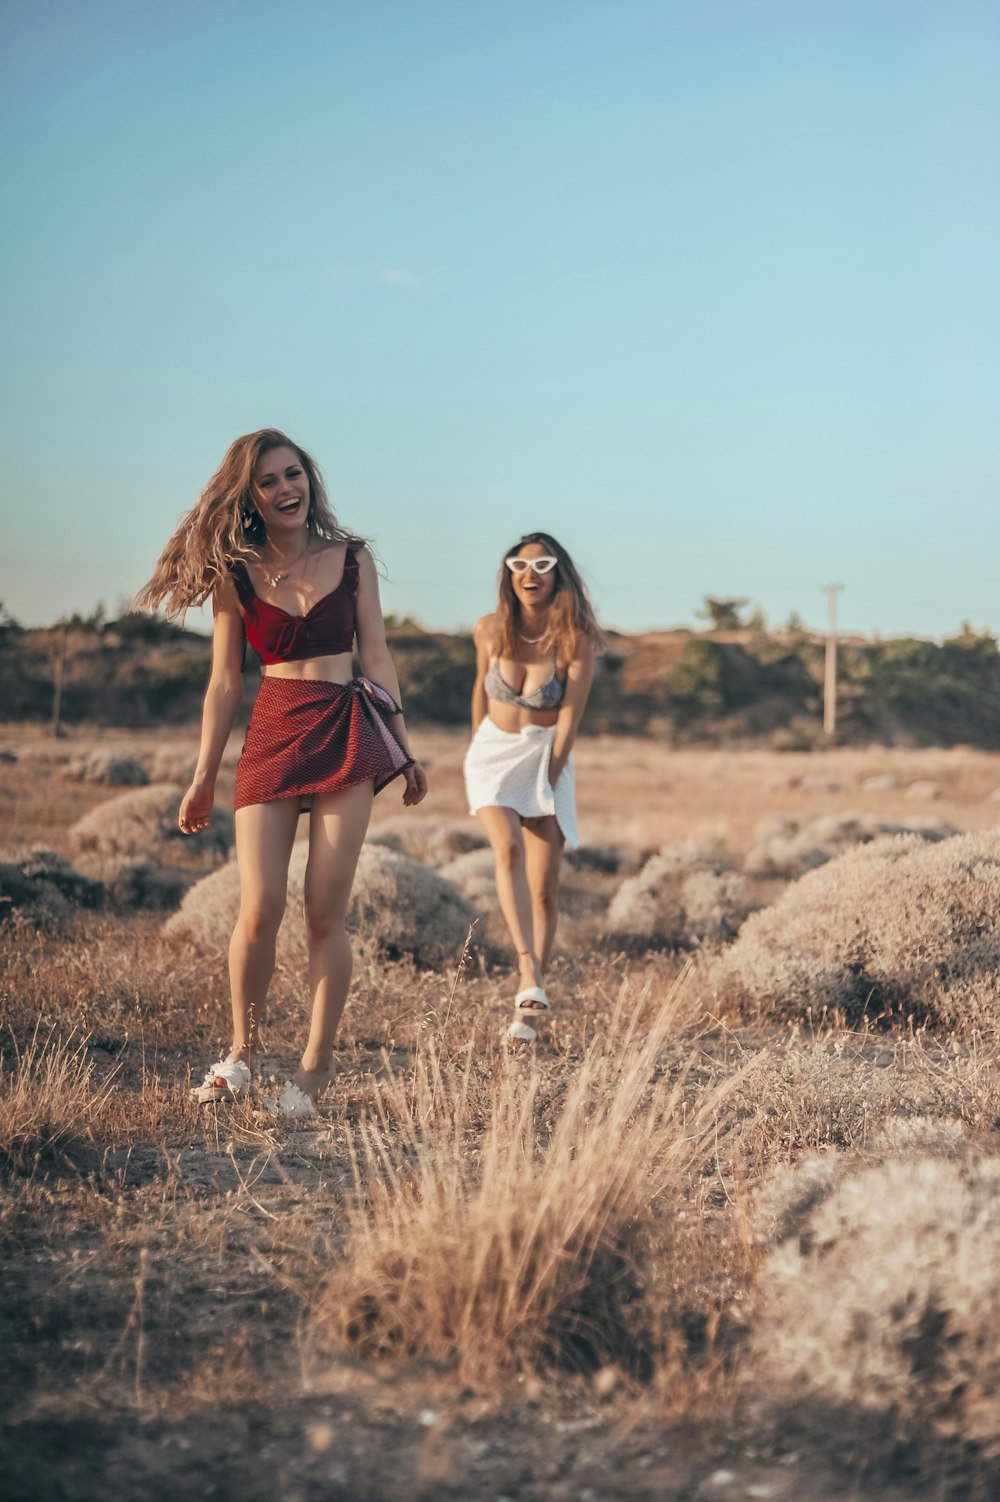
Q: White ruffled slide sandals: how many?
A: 2